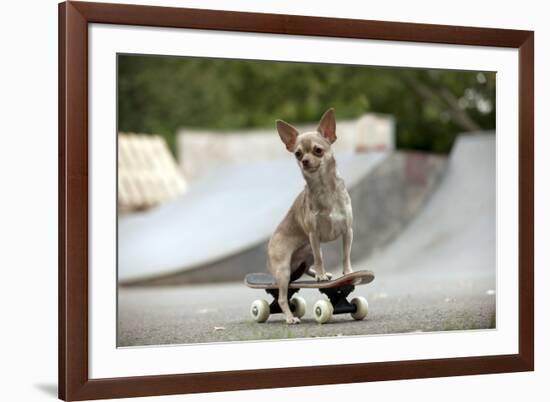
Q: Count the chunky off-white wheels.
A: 4